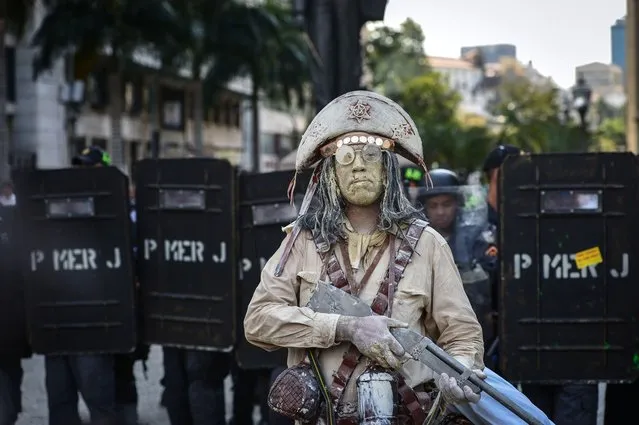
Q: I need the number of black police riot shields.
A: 4